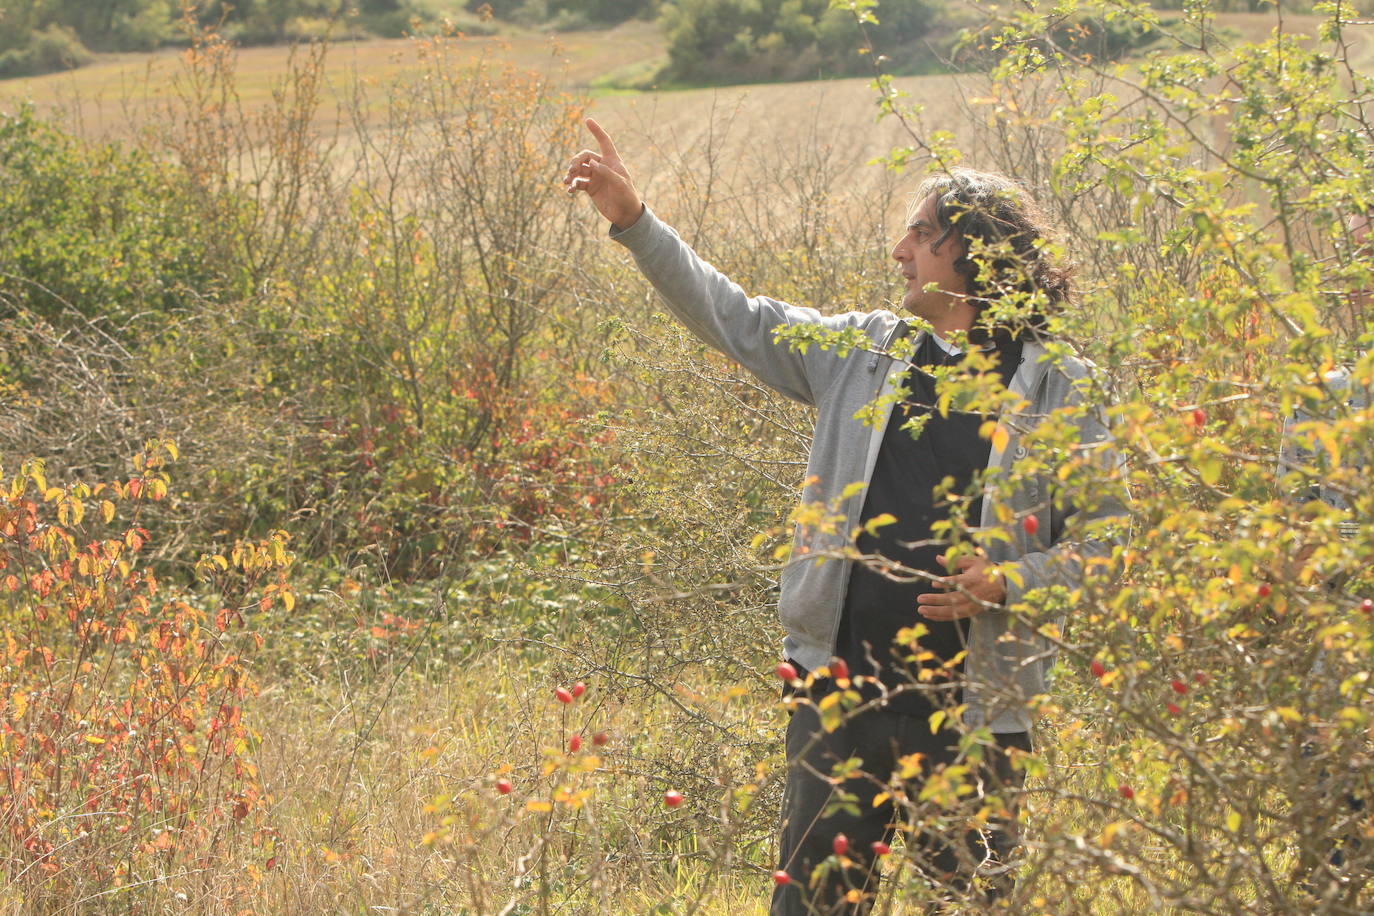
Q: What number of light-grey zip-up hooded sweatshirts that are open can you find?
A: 1